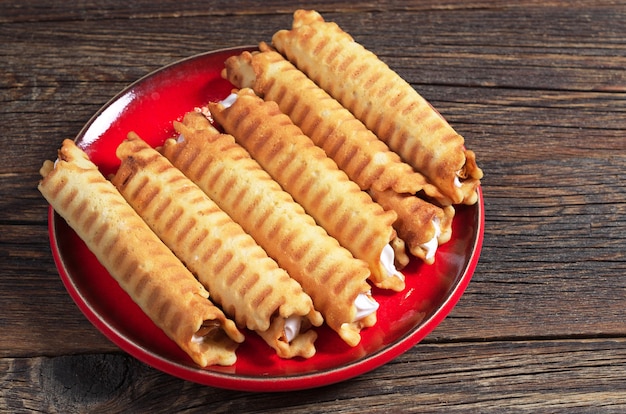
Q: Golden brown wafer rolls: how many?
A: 6